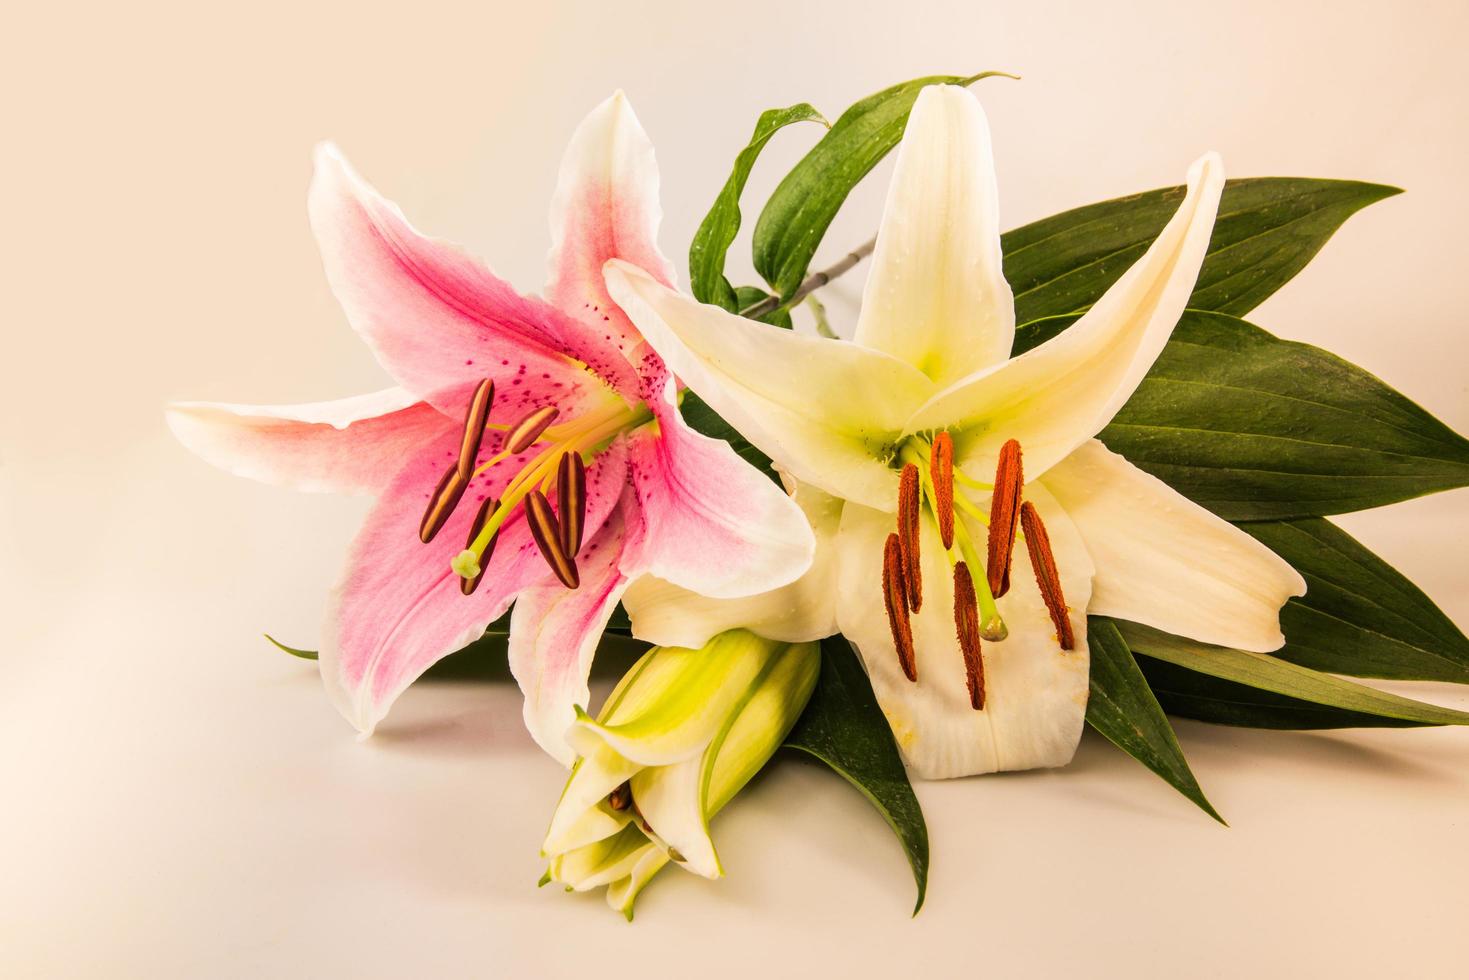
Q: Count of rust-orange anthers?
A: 6